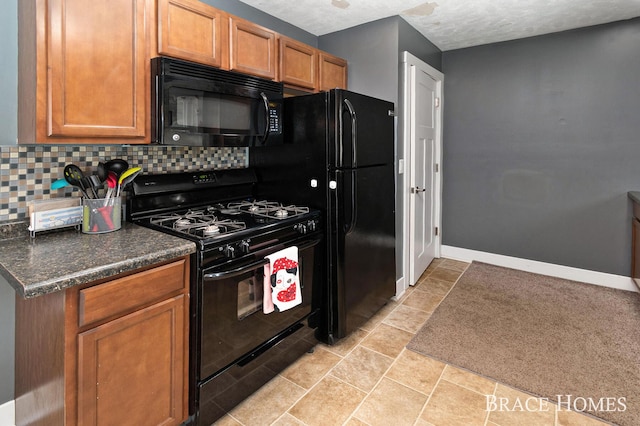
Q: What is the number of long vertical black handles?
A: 3